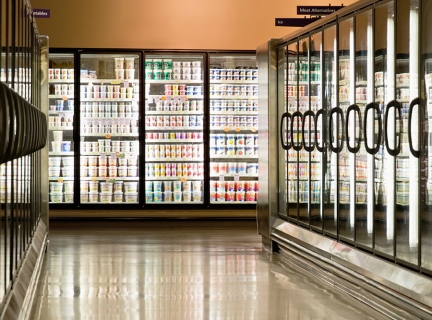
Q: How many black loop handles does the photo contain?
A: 9